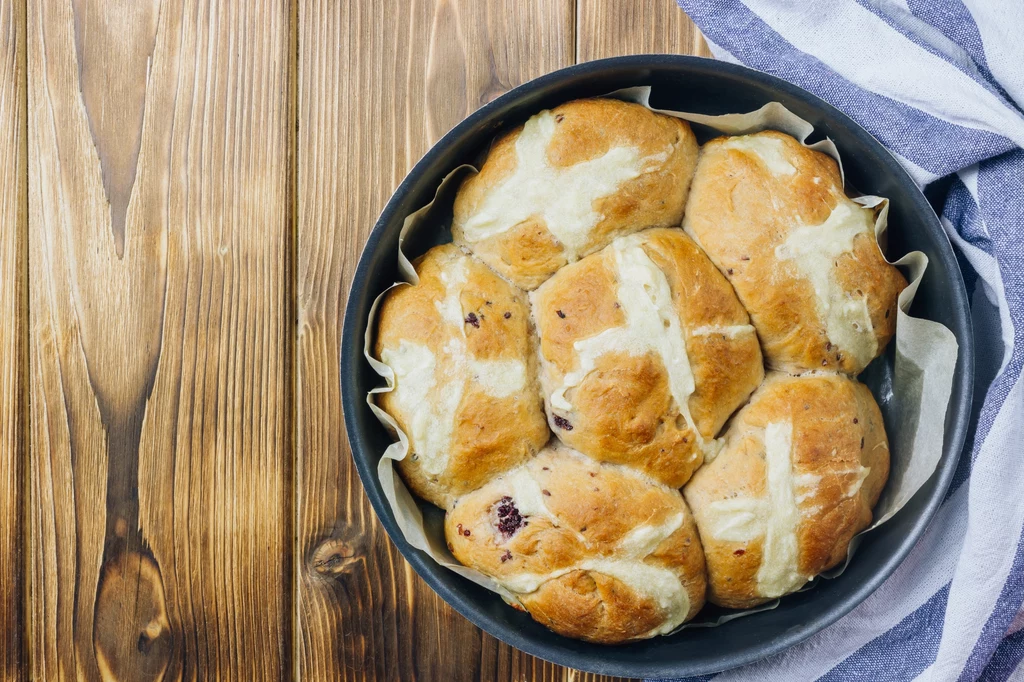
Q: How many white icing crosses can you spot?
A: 6